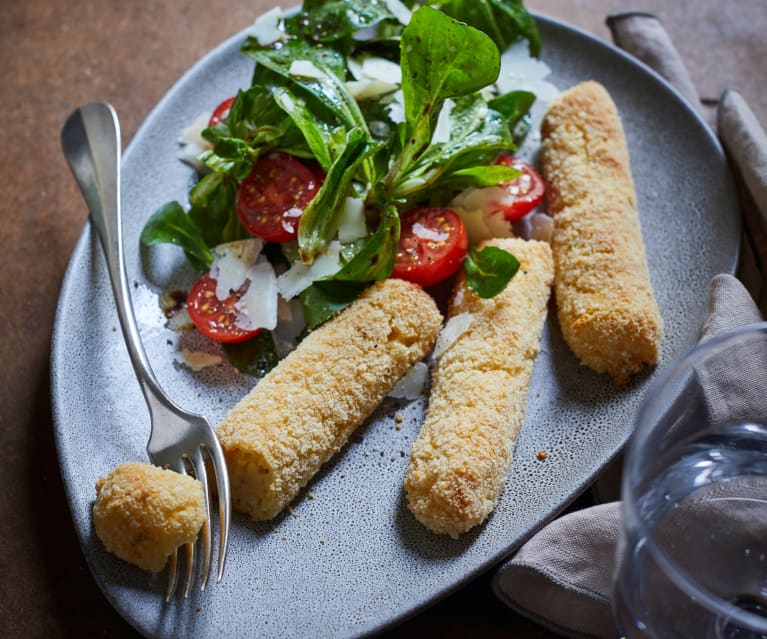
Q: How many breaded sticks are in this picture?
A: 3